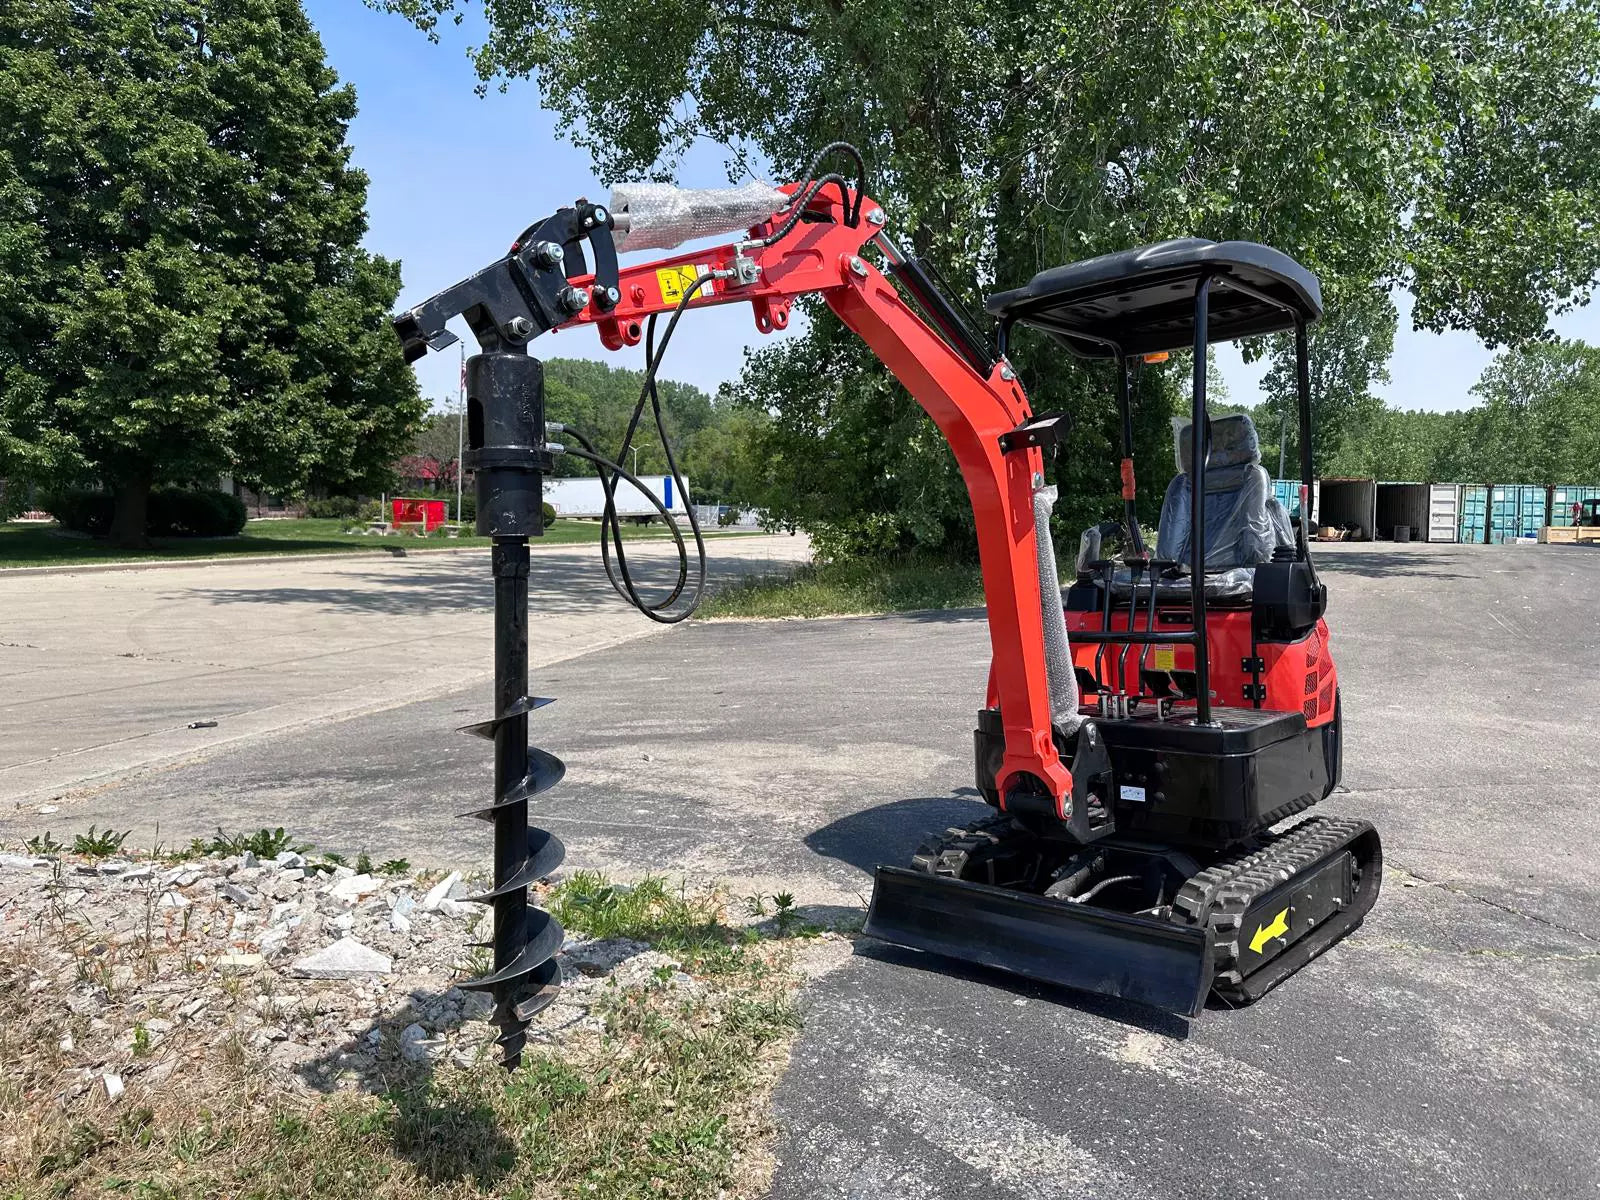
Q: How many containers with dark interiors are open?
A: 2